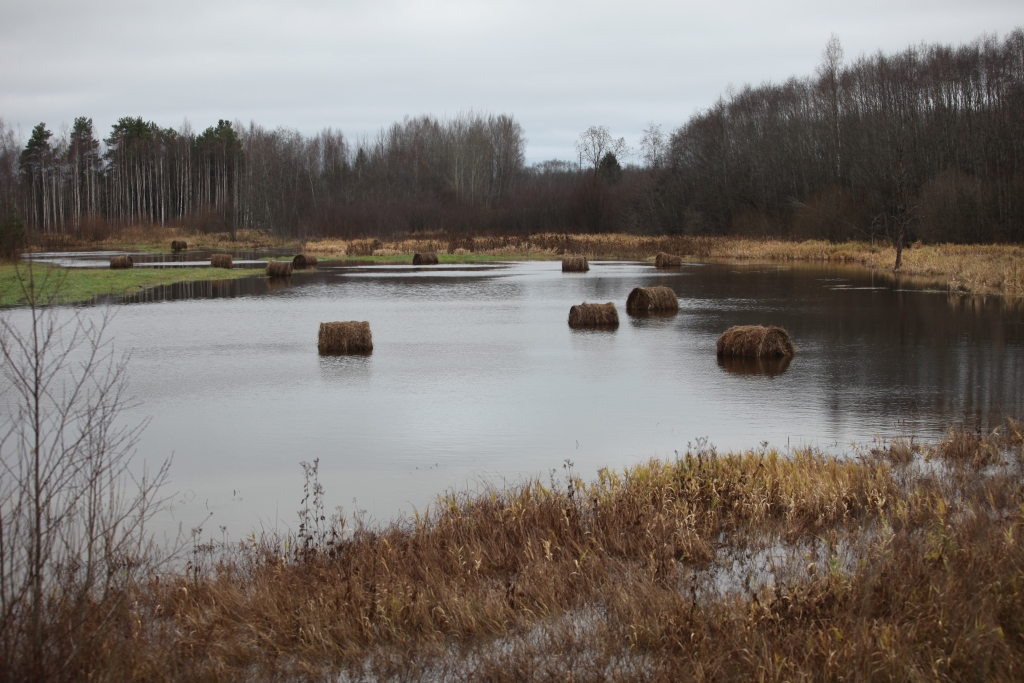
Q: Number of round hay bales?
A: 12